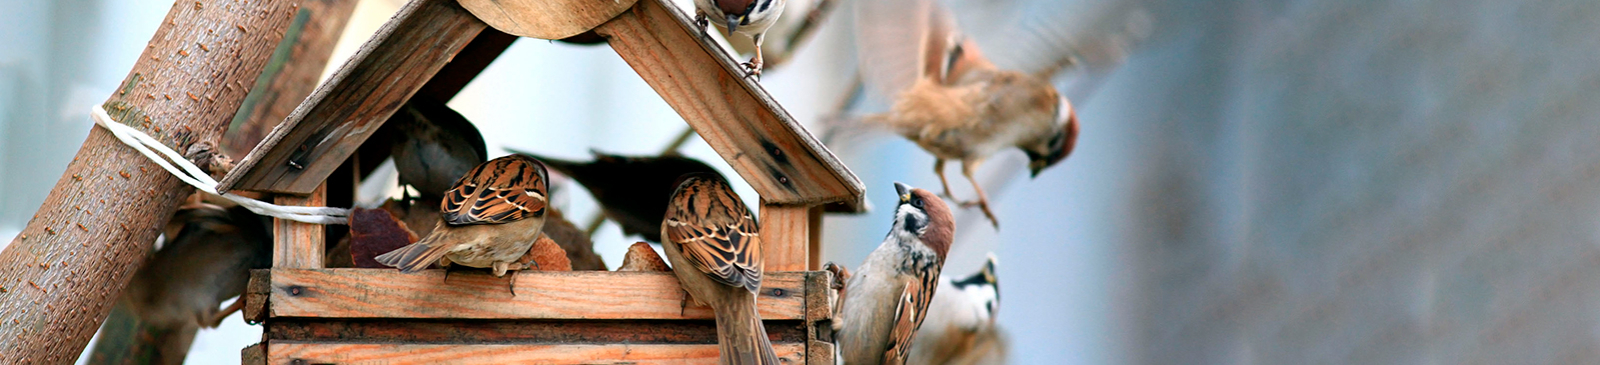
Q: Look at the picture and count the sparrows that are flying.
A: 1